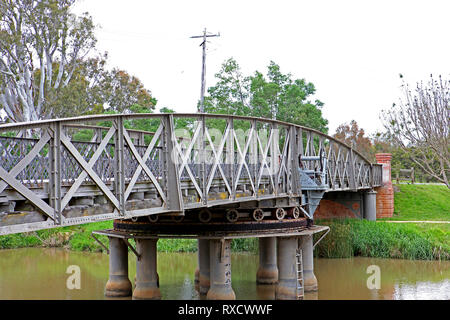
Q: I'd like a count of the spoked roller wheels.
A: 8